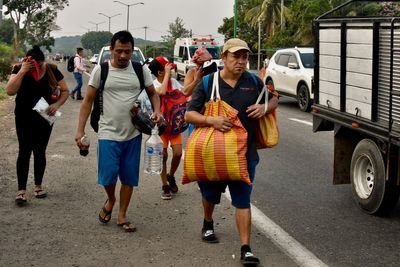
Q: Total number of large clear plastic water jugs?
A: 1